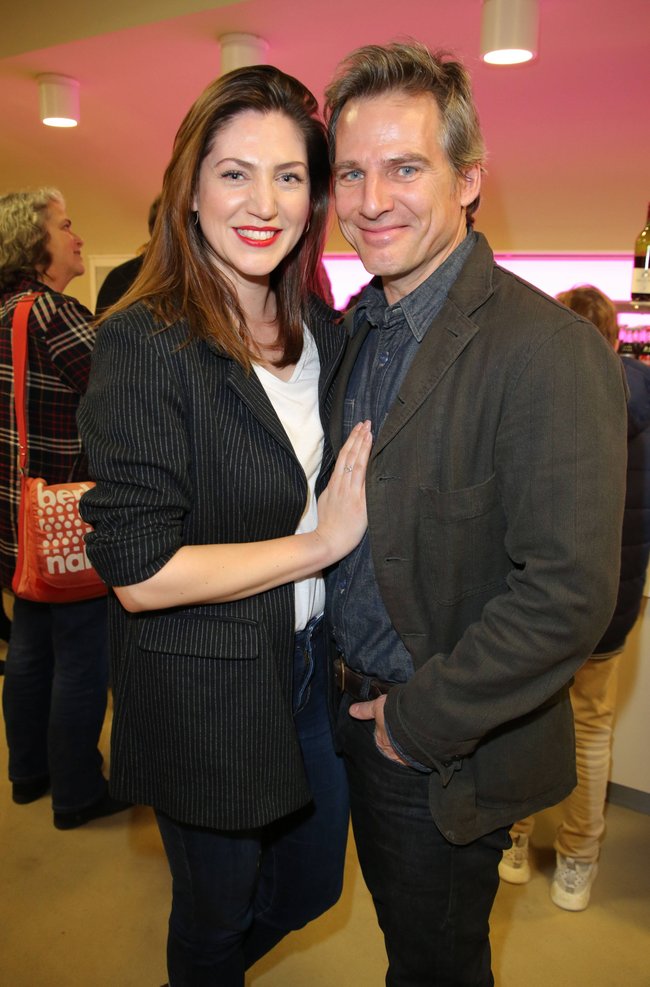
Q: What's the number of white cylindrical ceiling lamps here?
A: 3